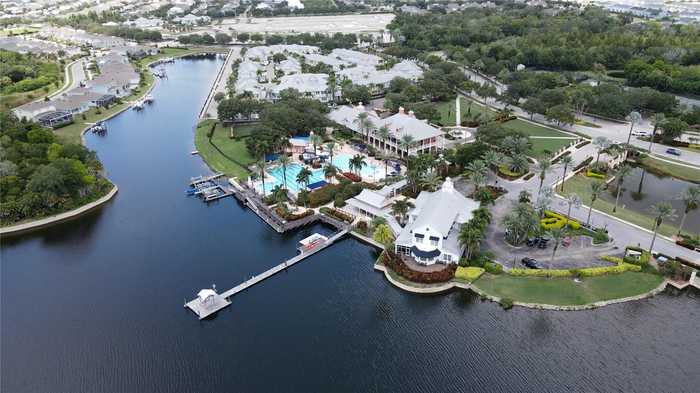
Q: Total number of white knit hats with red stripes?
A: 0